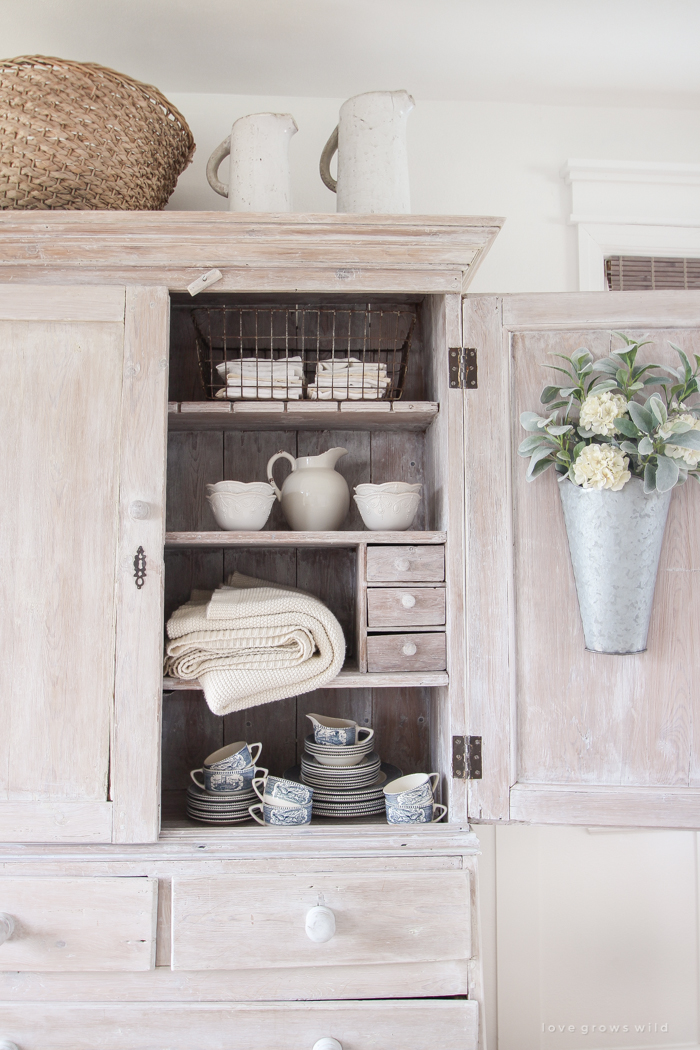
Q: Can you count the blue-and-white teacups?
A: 6